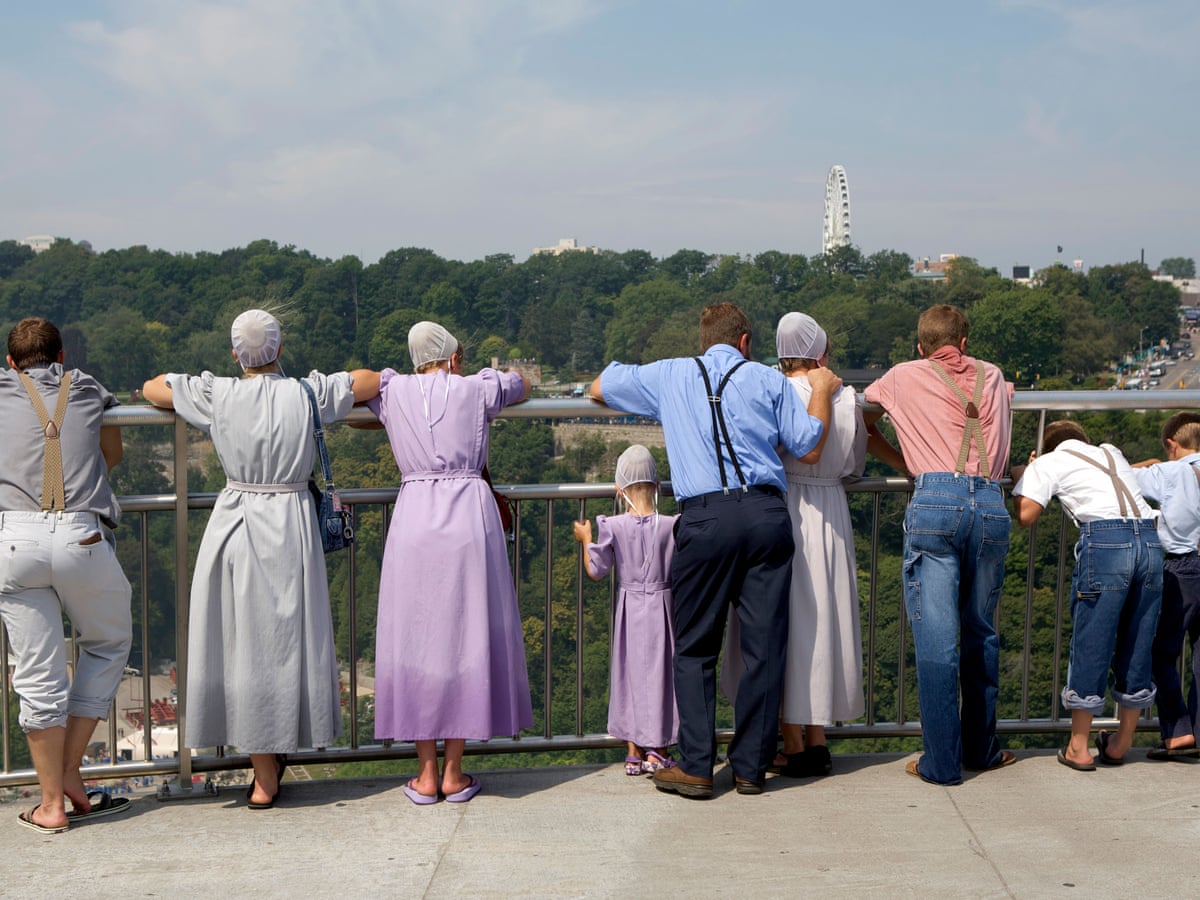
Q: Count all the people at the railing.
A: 9